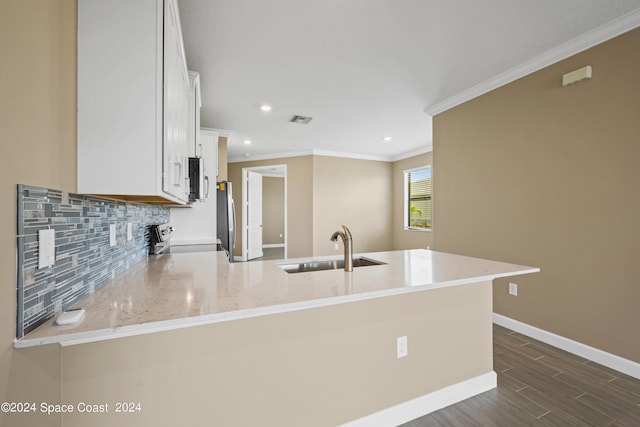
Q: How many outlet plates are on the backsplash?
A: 3